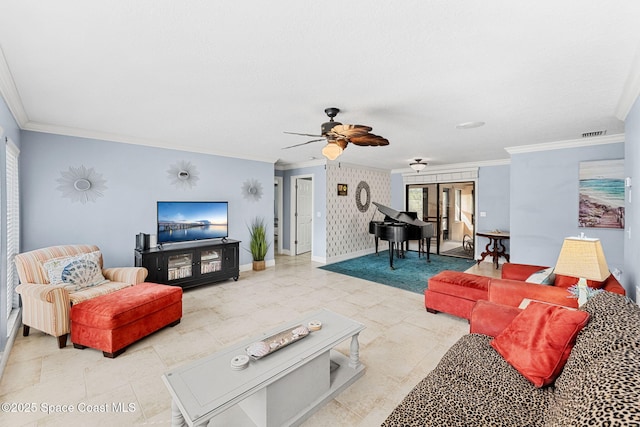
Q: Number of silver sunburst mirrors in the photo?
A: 3